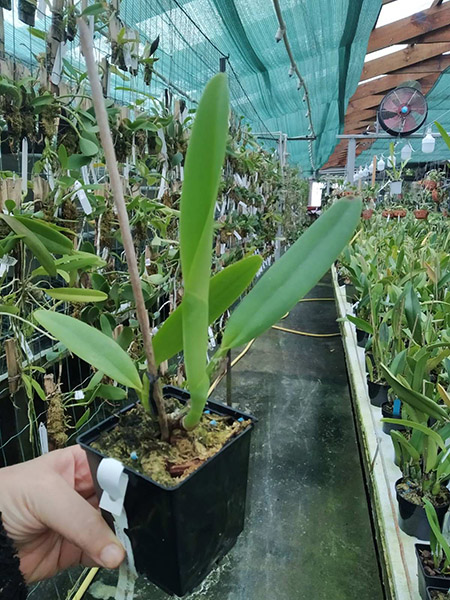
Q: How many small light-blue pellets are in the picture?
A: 4